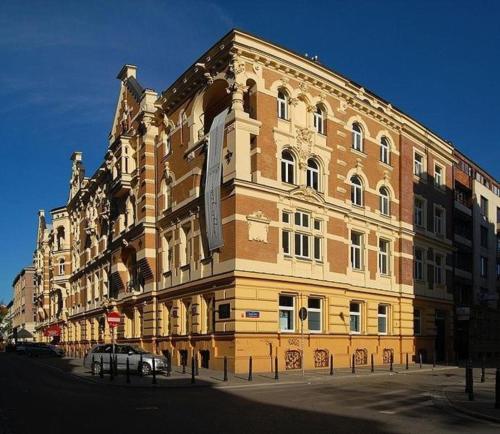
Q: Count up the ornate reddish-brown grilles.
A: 4